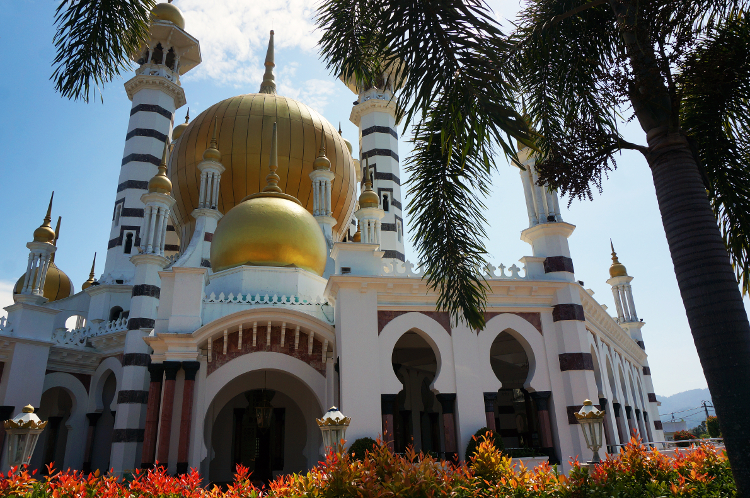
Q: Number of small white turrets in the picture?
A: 7